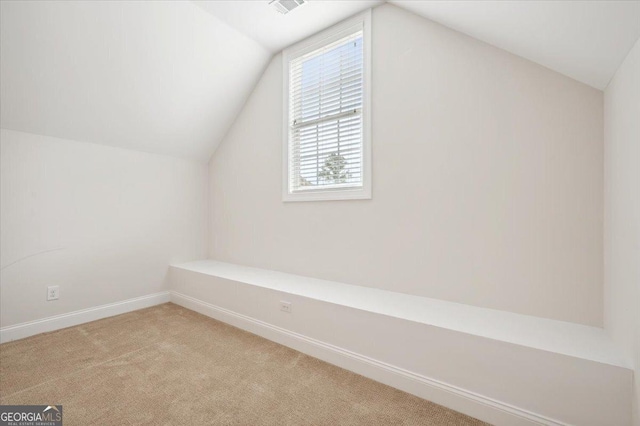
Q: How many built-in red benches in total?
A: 0